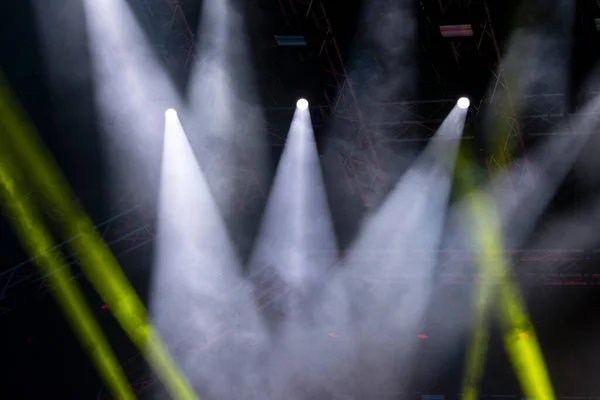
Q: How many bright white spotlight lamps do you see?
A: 3